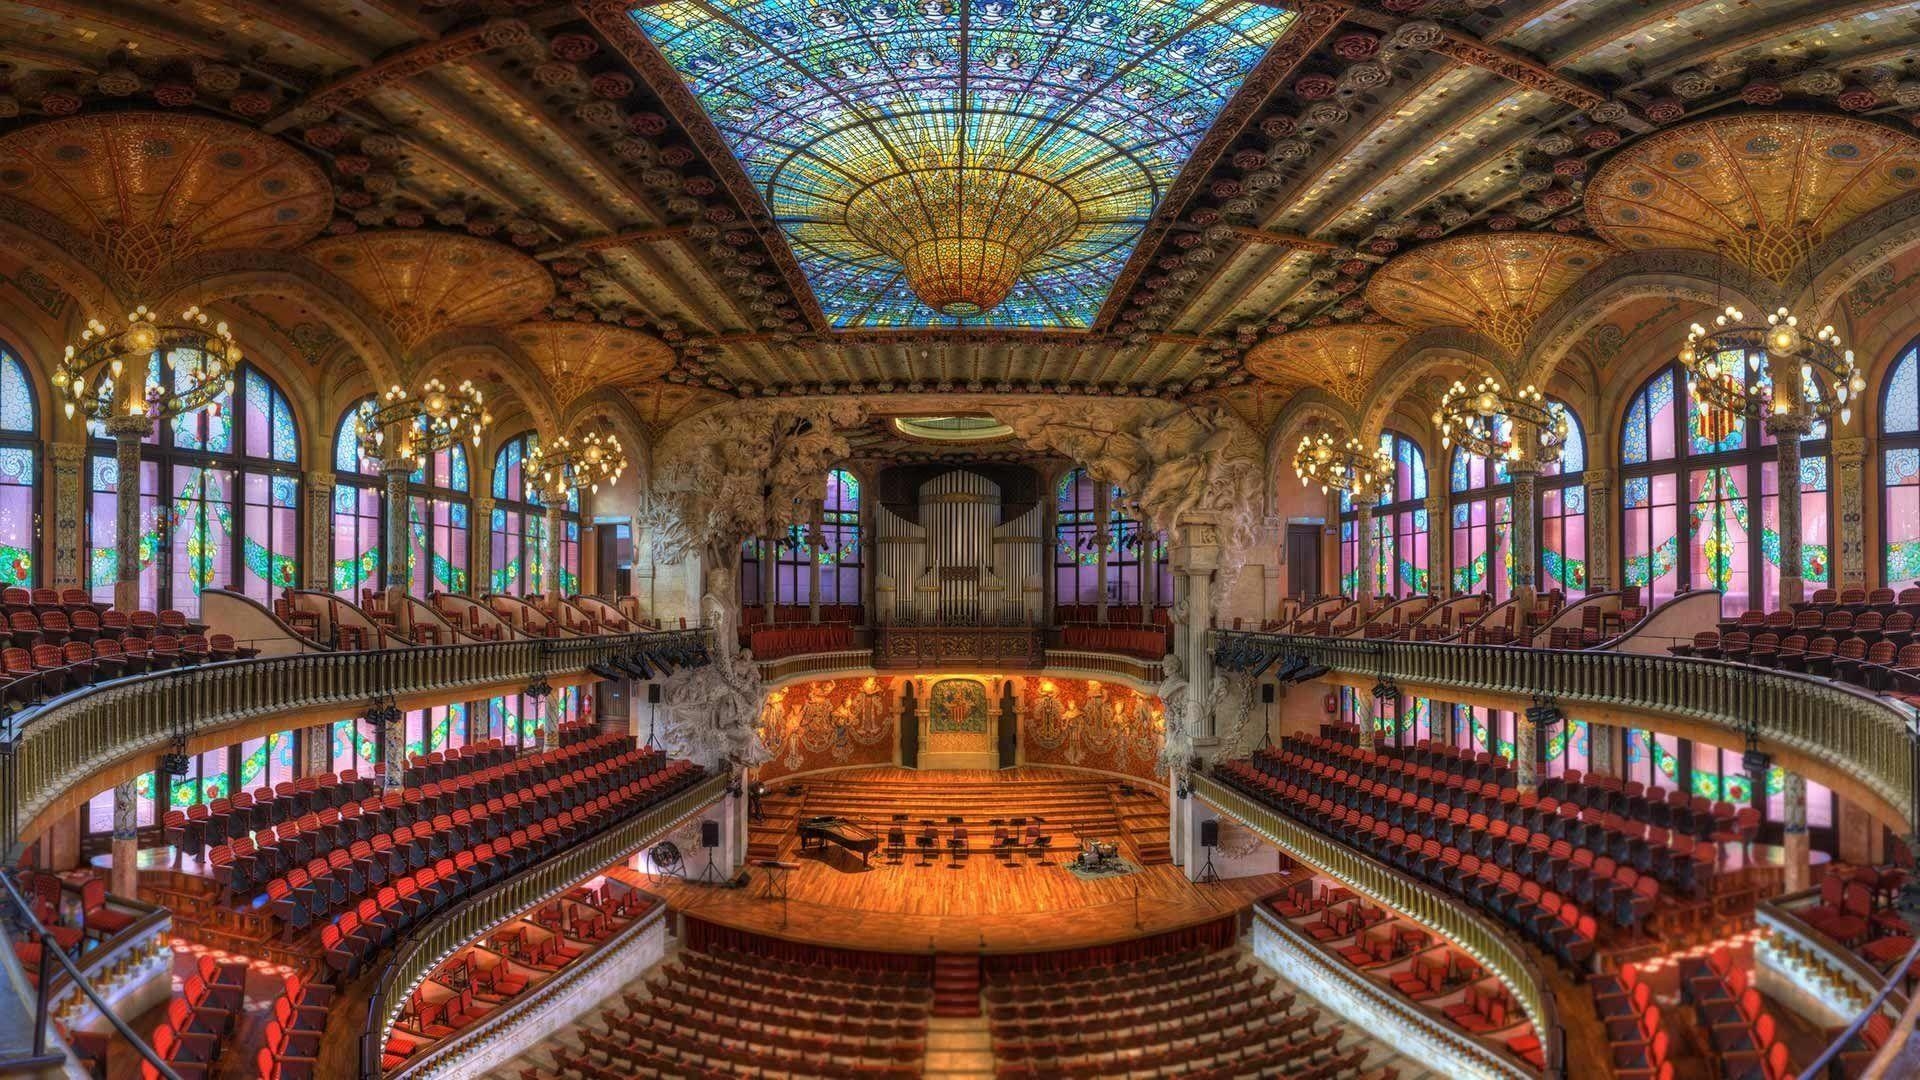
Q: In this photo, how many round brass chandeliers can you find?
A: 6